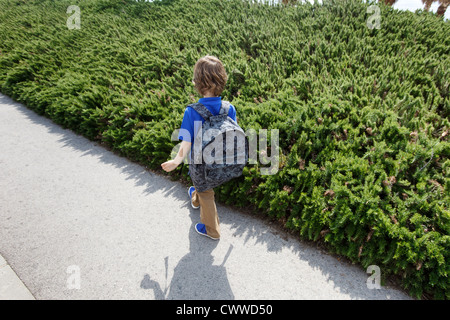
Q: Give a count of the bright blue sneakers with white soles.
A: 2